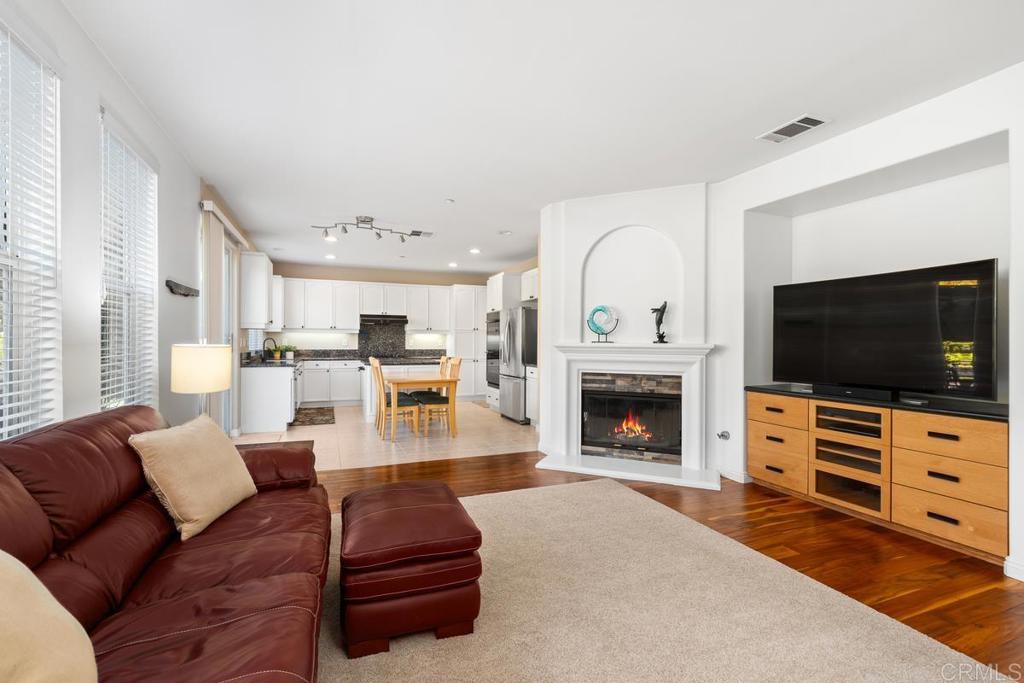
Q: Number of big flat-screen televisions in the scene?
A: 1